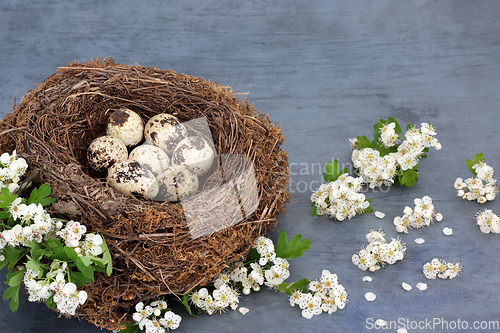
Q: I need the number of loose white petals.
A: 10